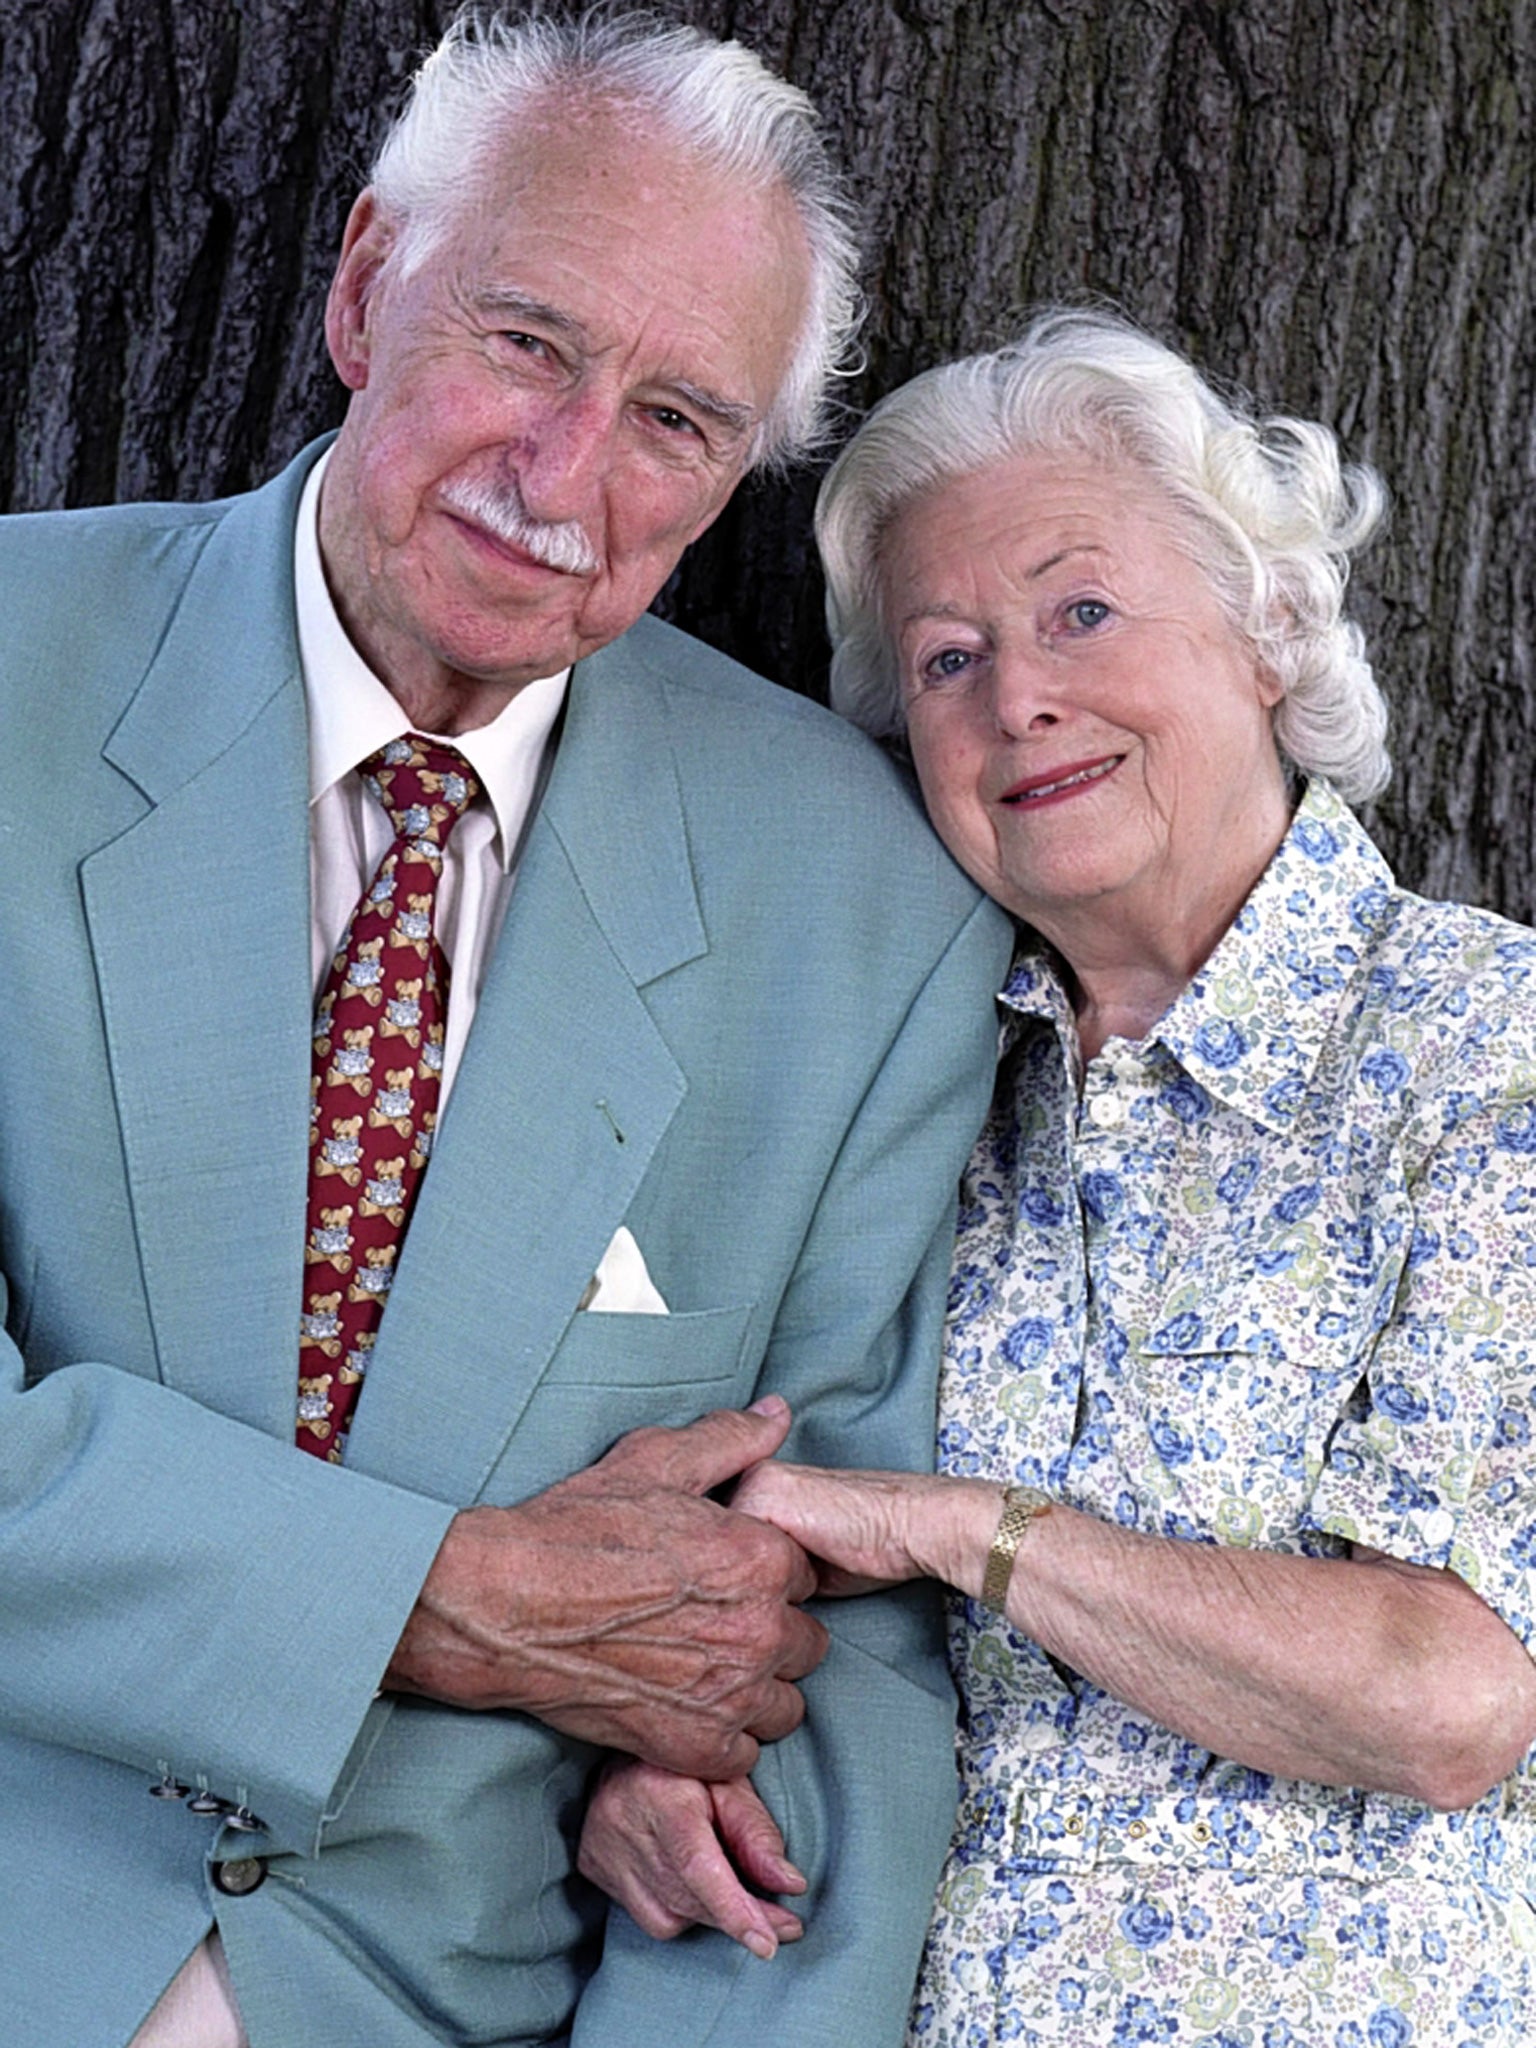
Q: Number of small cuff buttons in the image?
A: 3